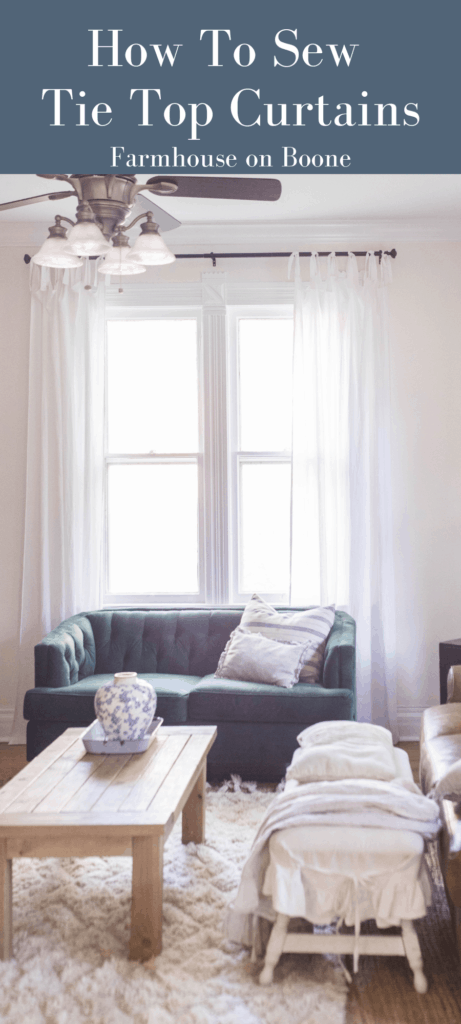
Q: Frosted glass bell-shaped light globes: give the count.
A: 4